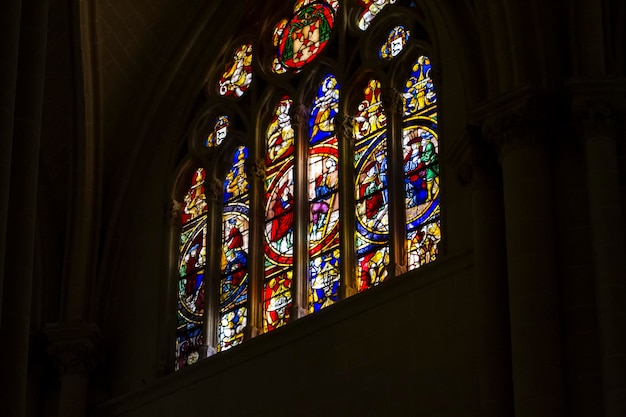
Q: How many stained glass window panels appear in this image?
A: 11